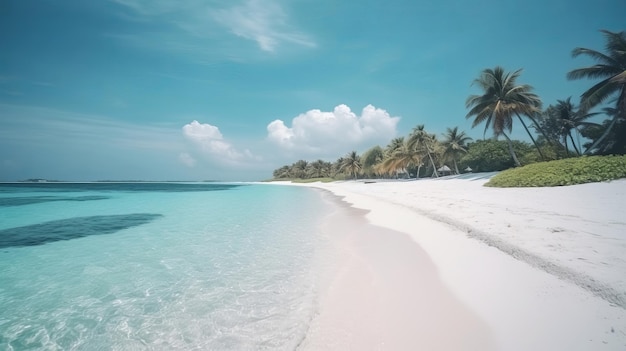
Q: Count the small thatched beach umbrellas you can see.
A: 2